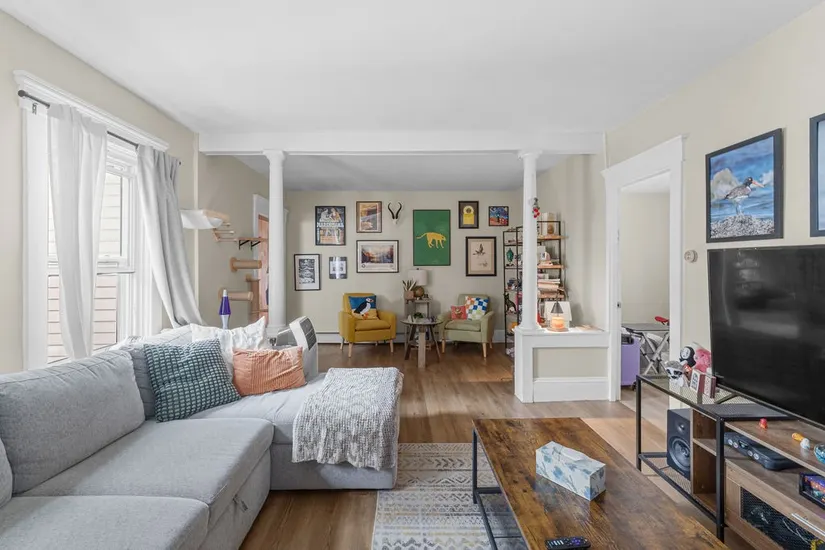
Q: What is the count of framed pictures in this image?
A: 11